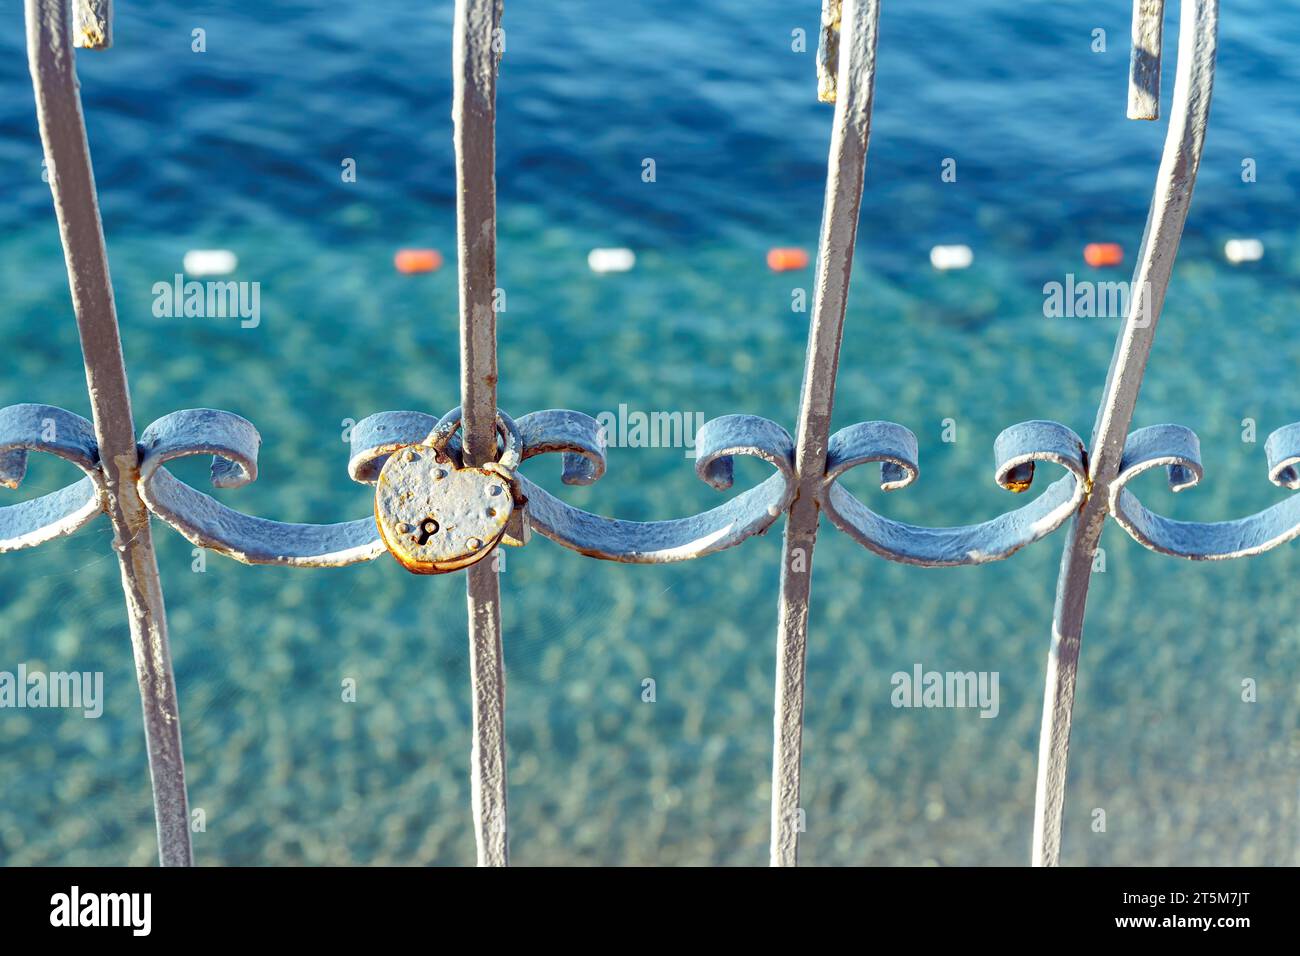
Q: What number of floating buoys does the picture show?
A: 7